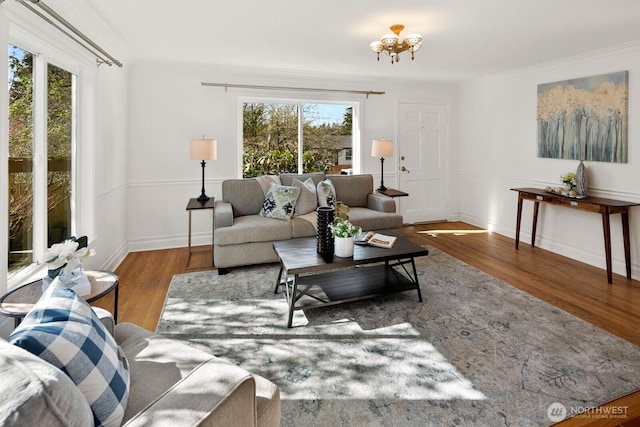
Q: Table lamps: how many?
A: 2